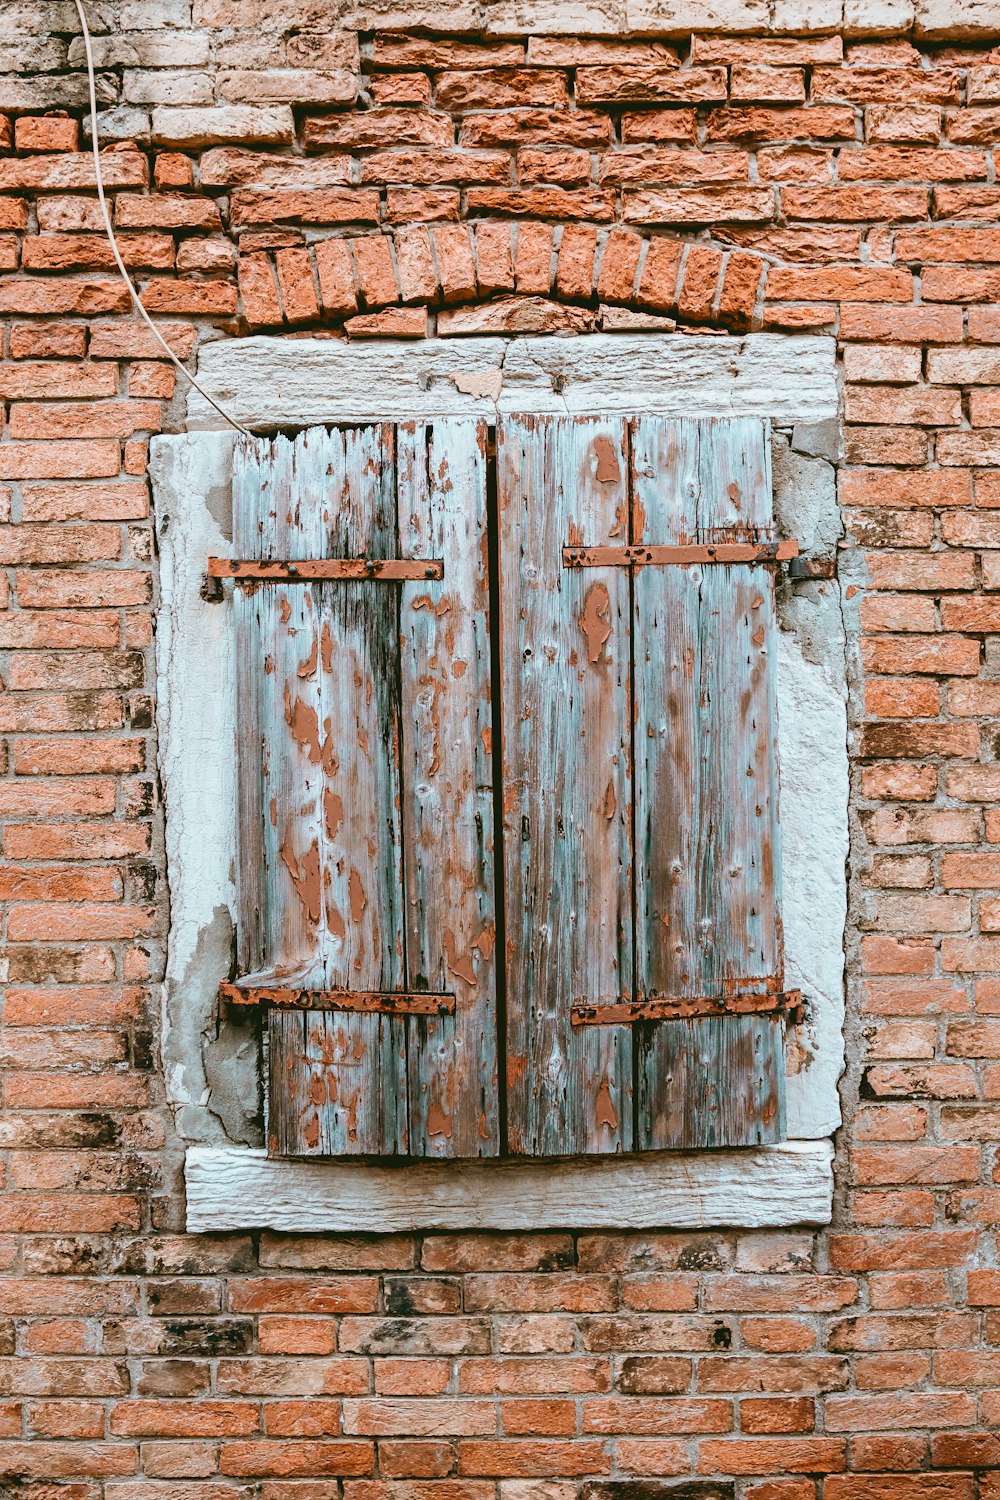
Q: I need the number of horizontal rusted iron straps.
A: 4